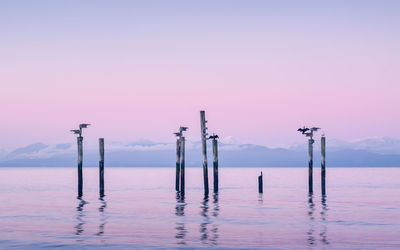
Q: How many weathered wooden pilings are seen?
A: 9